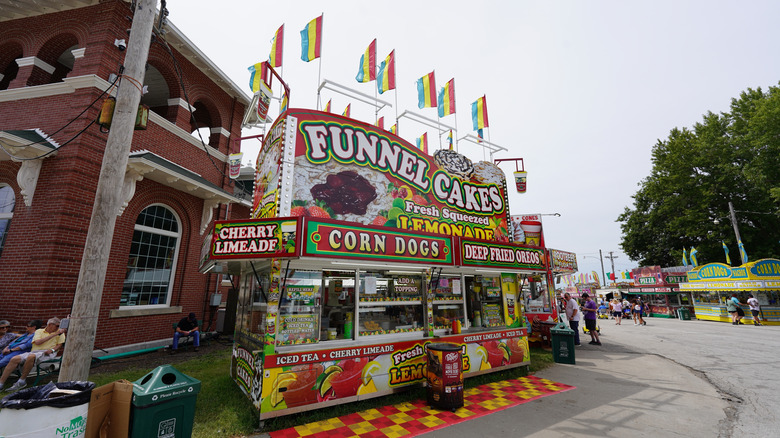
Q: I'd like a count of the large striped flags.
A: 8